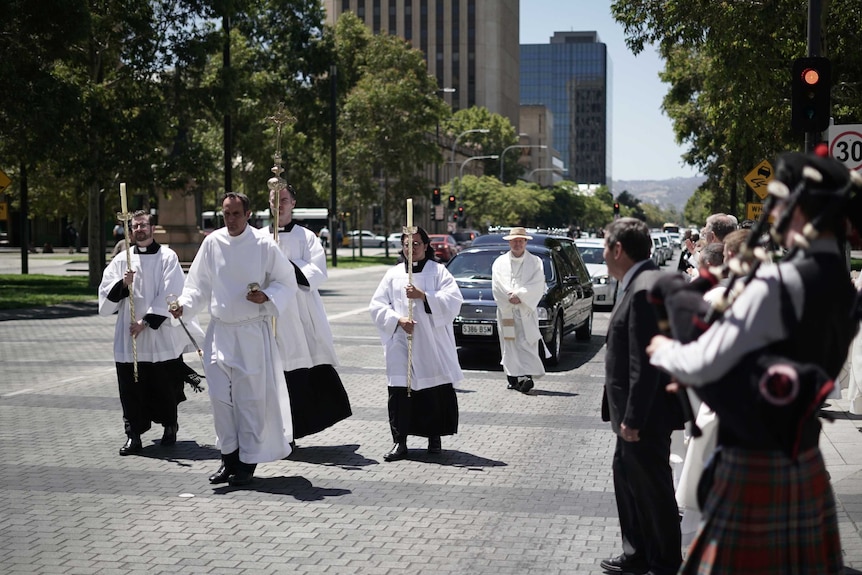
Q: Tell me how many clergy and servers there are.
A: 5